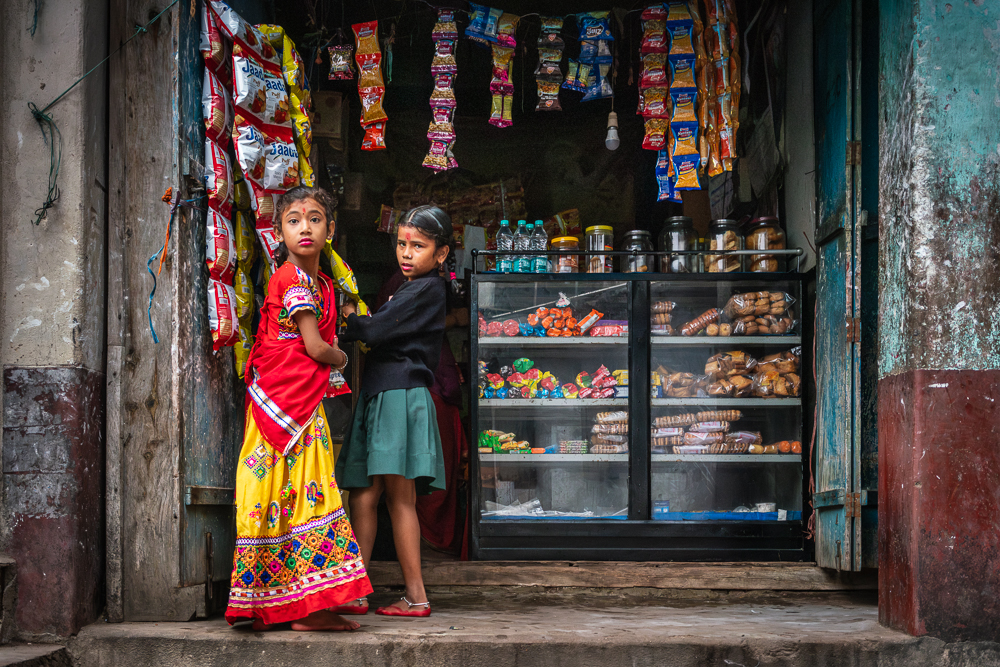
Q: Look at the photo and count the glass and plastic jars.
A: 6